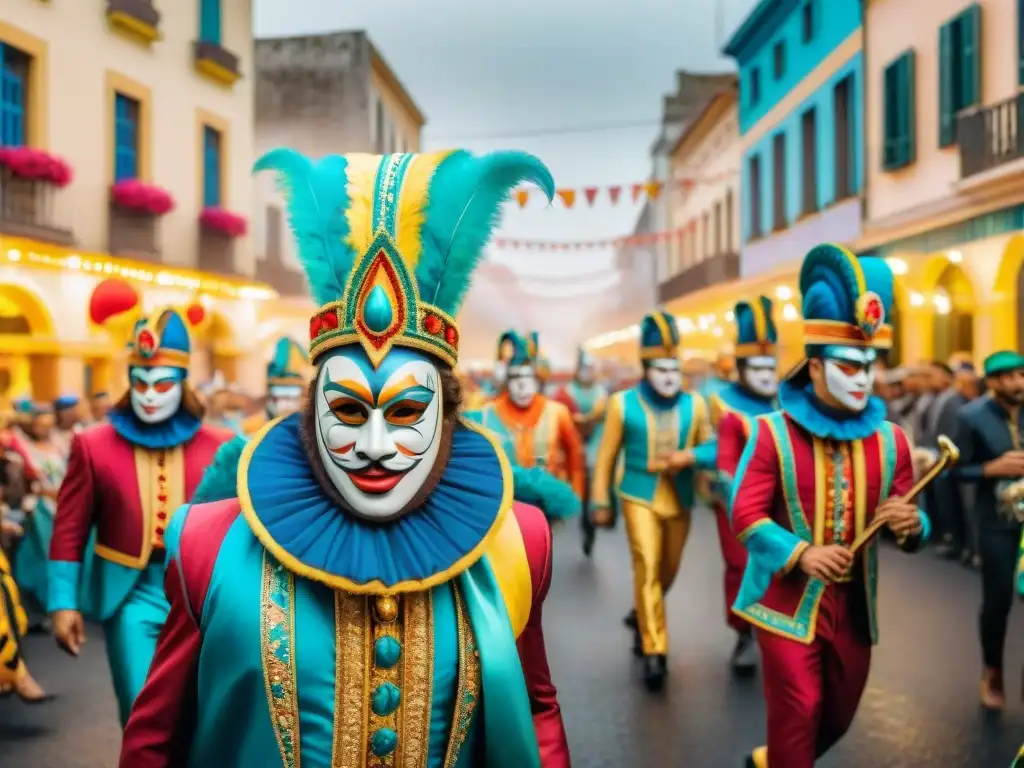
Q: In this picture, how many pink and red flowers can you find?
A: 3